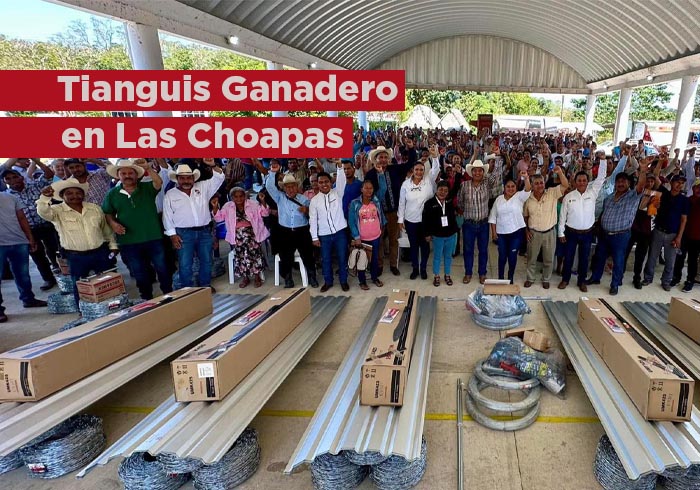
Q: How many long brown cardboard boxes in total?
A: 5